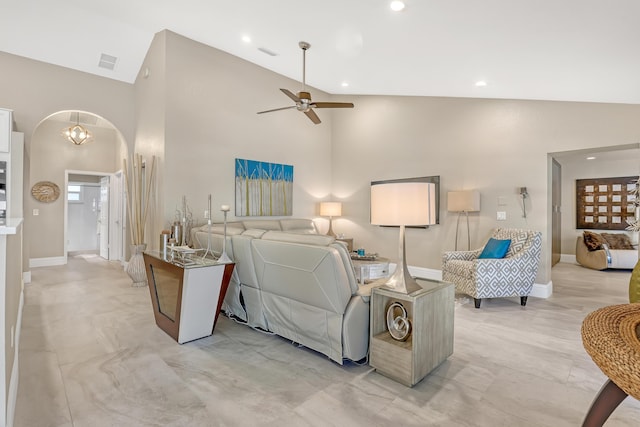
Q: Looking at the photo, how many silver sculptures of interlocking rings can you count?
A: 1